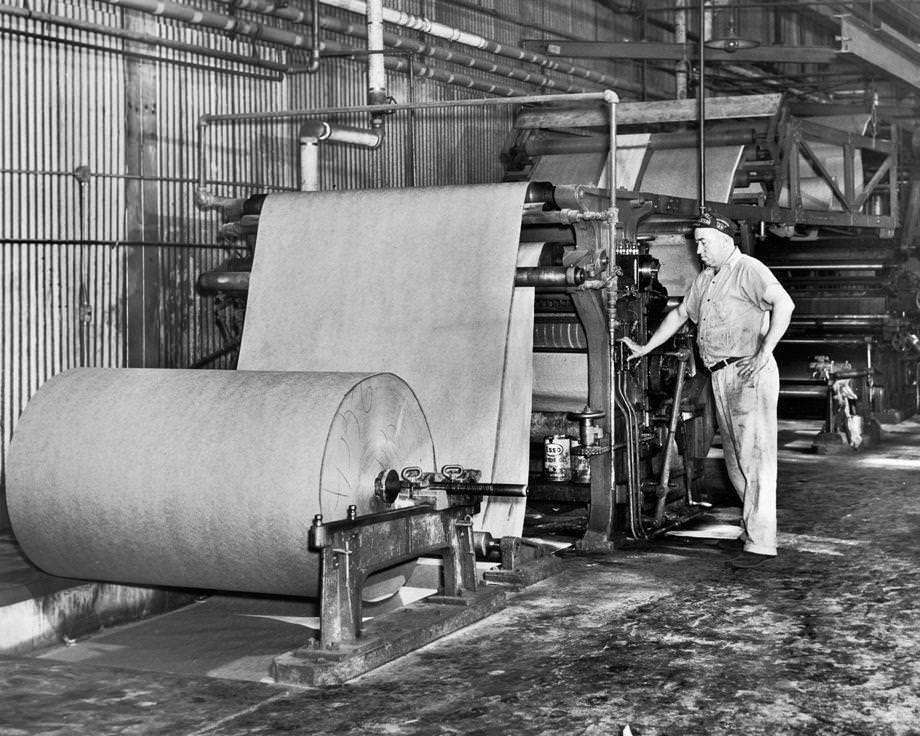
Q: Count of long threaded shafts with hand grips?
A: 1